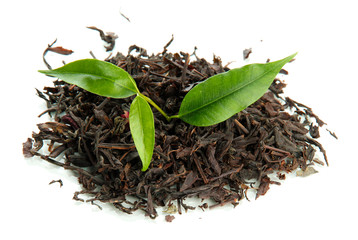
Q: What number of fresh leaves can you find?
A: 3